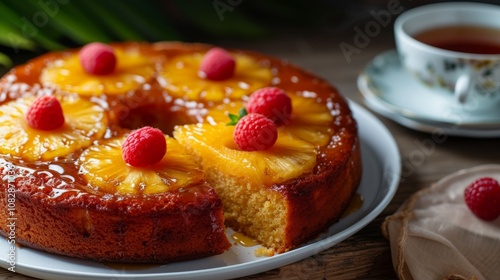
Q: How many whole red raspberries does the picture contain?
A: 7